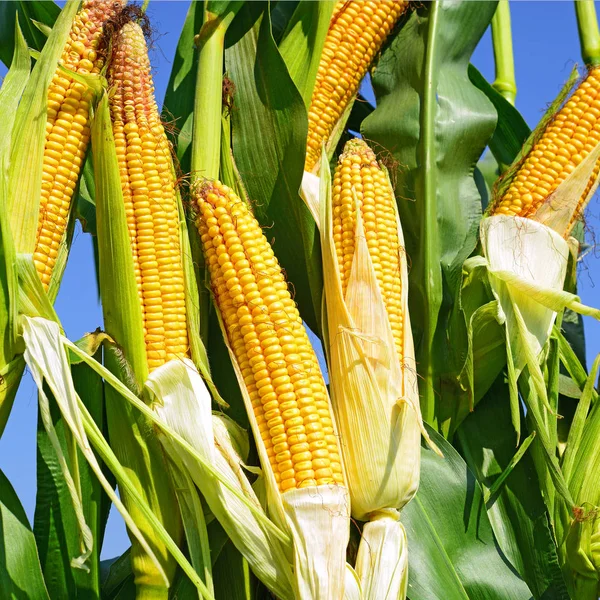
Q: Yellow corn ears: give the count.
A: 6